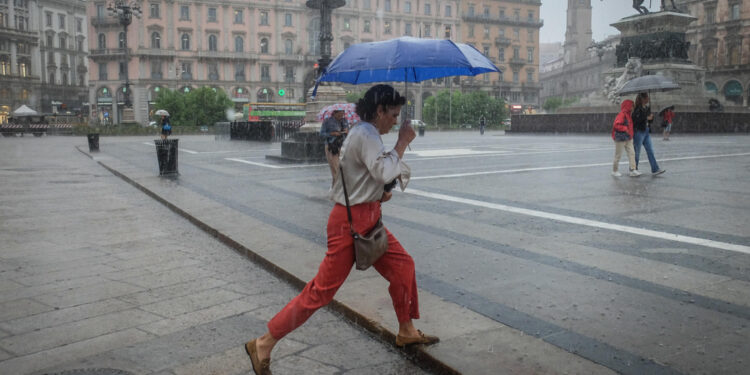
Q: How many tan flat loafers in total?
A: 2